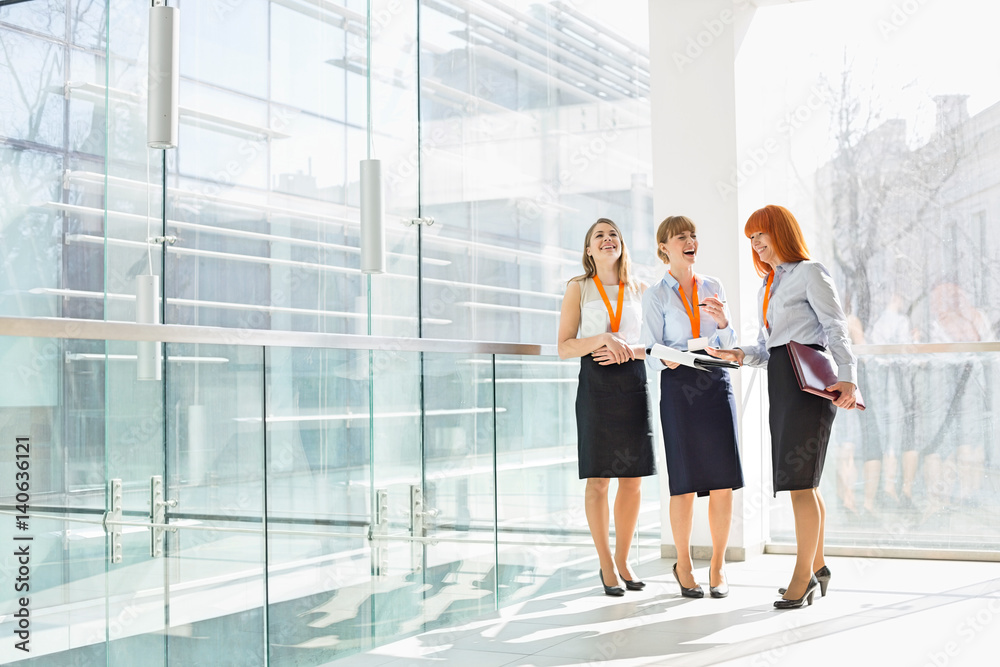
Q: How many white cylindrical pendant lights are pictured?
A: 3